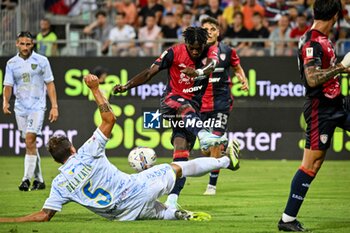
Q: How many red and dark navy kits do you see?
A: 3